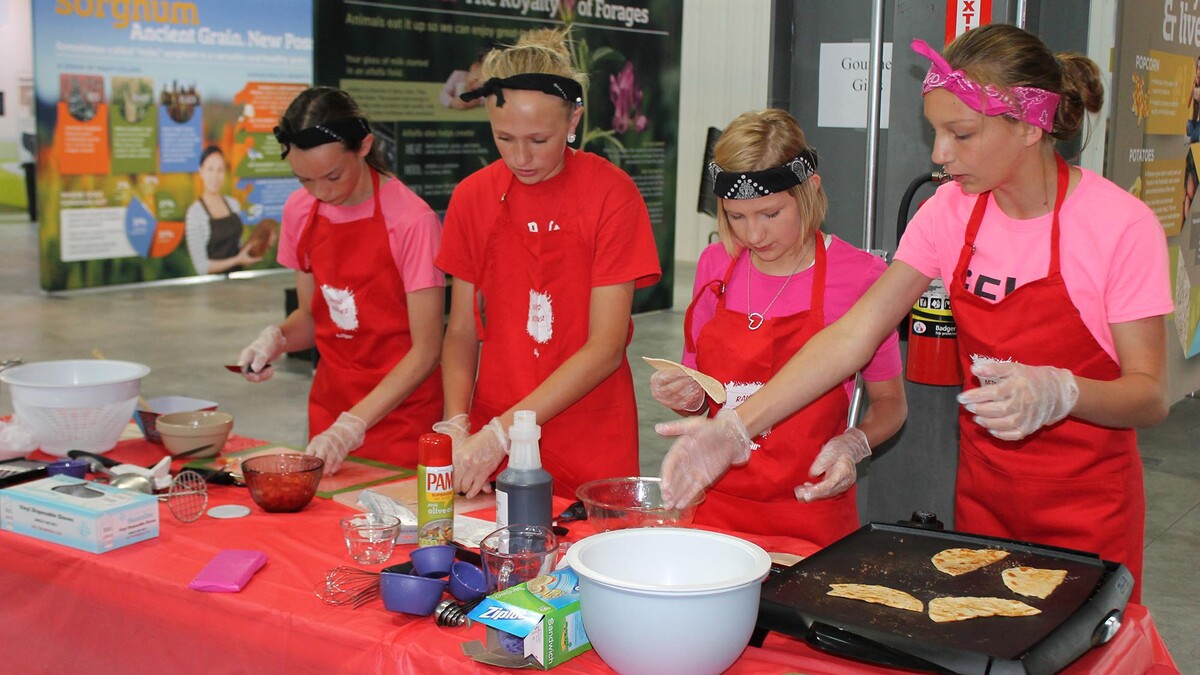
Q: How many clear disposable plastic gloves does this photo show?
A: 8